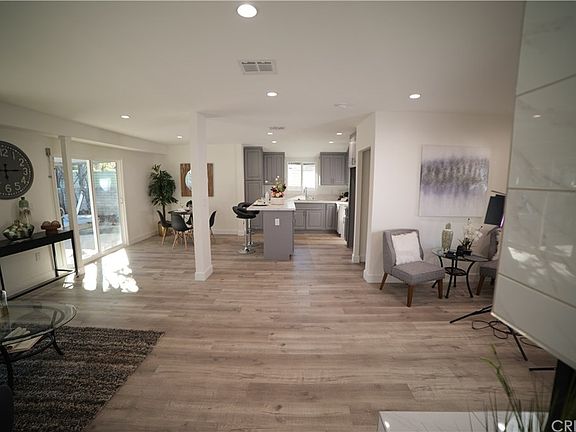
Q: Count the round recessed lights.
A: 9